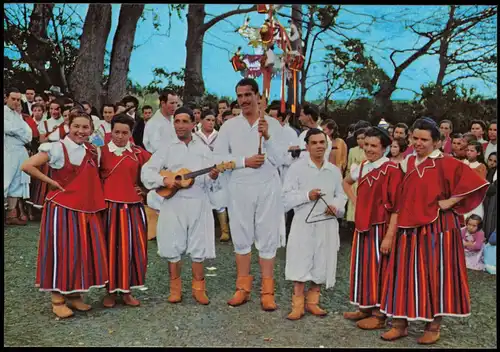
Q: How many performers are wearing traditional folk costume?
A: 7